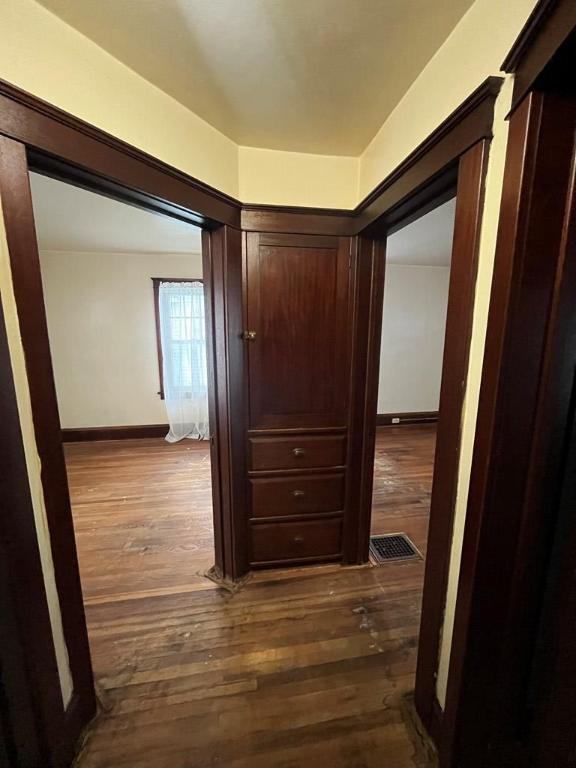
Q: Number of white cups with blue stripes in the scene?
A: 0